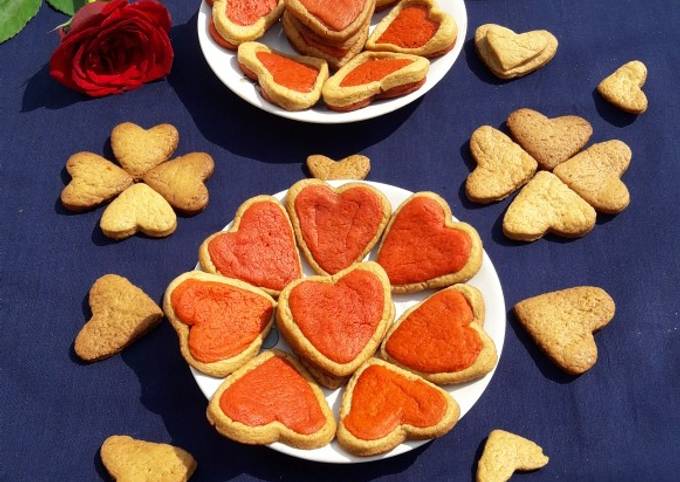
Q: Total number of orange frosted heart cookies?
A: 13